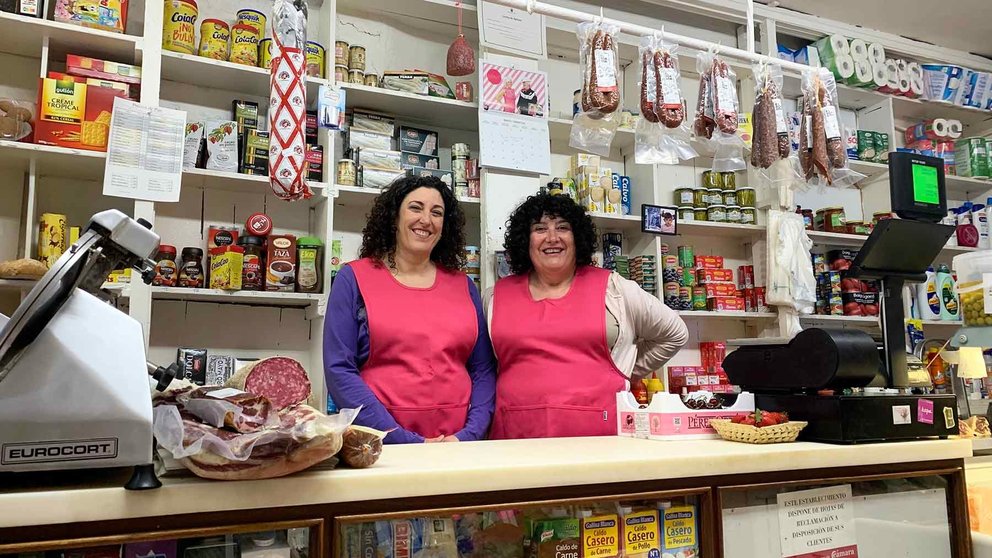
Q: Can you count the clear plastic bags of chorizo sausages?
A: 5